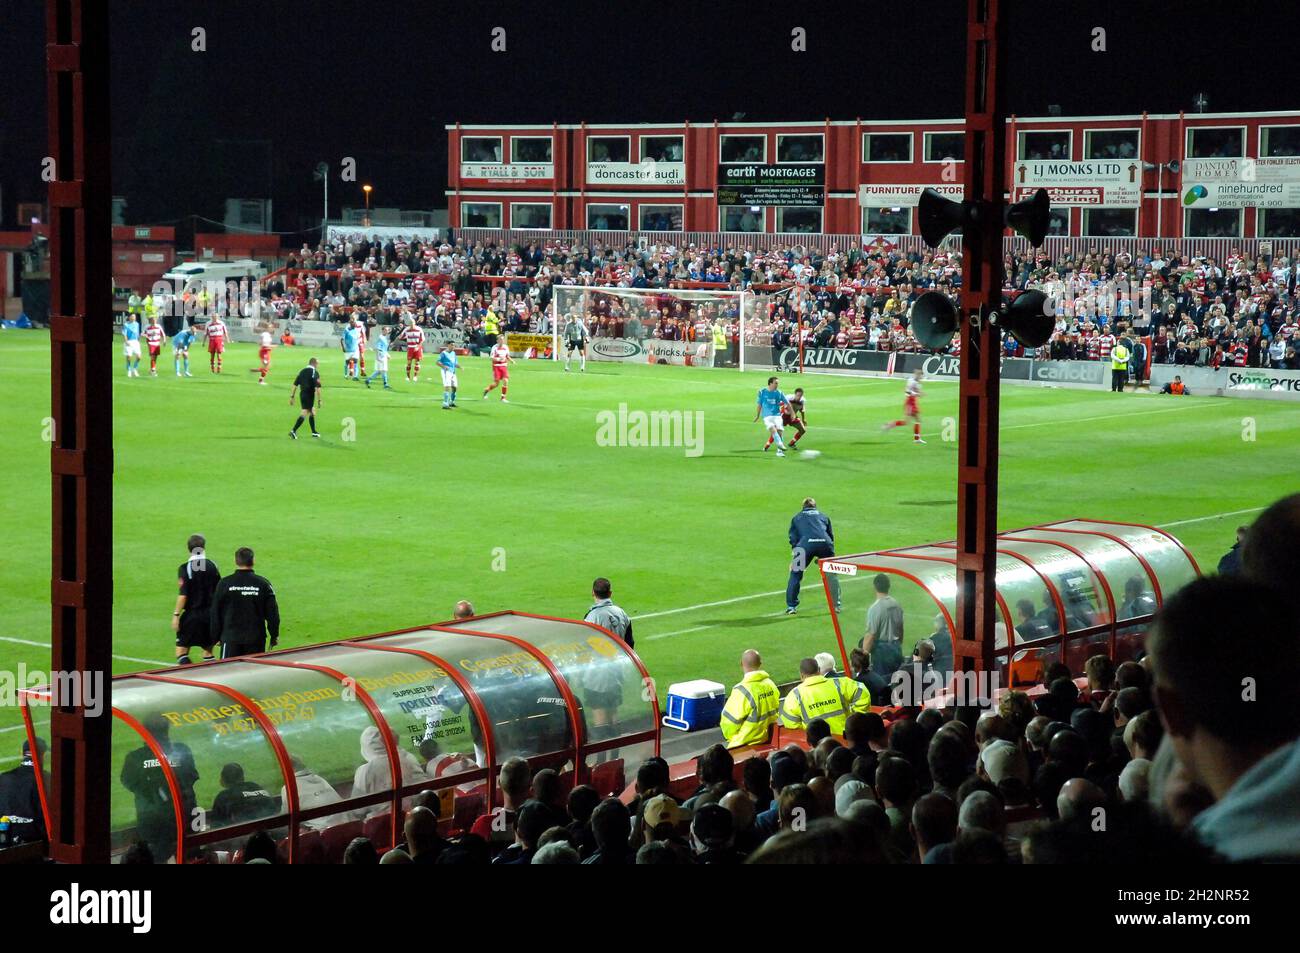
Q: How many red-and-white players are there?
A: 8